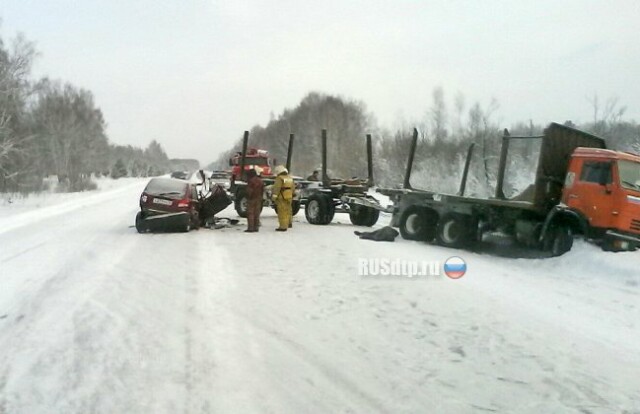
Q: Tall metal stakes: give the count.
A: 7